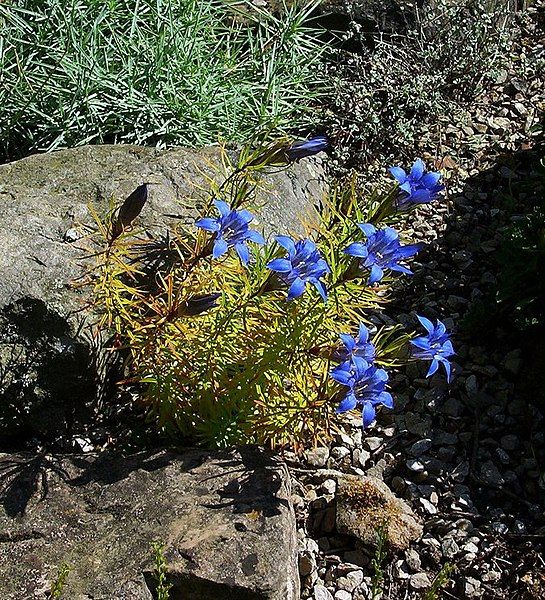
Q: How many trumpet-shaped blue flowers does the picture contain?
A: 7